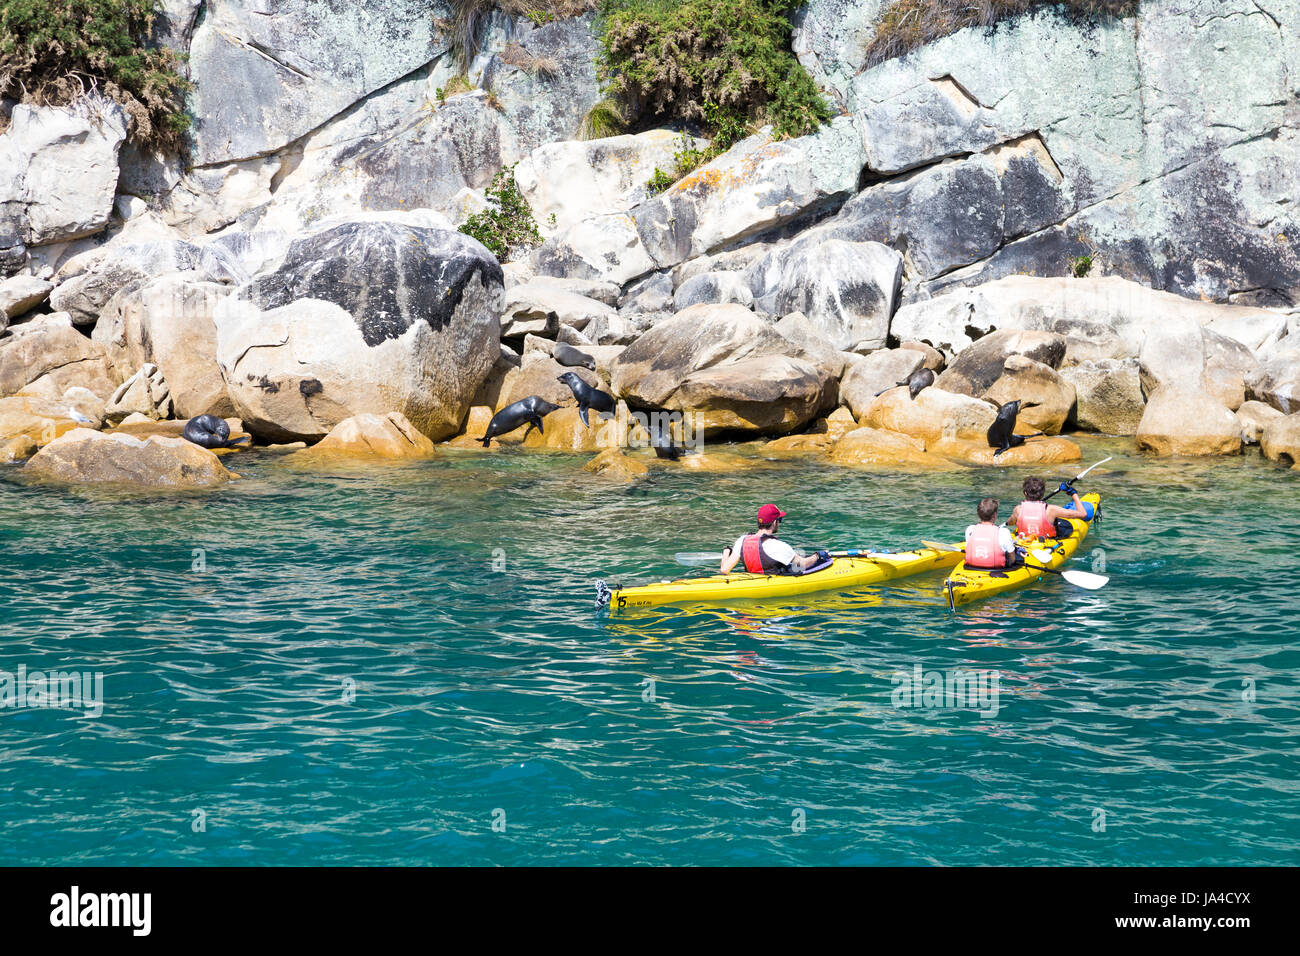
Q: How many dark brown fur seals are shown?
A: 7